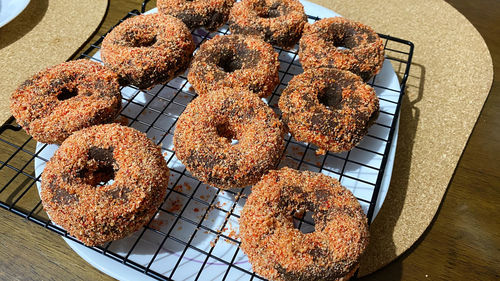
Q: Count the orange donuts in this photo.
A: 10